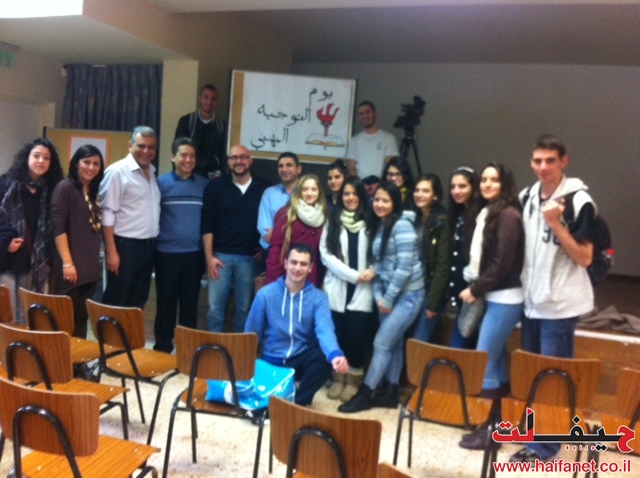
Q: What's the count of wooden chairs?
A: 11